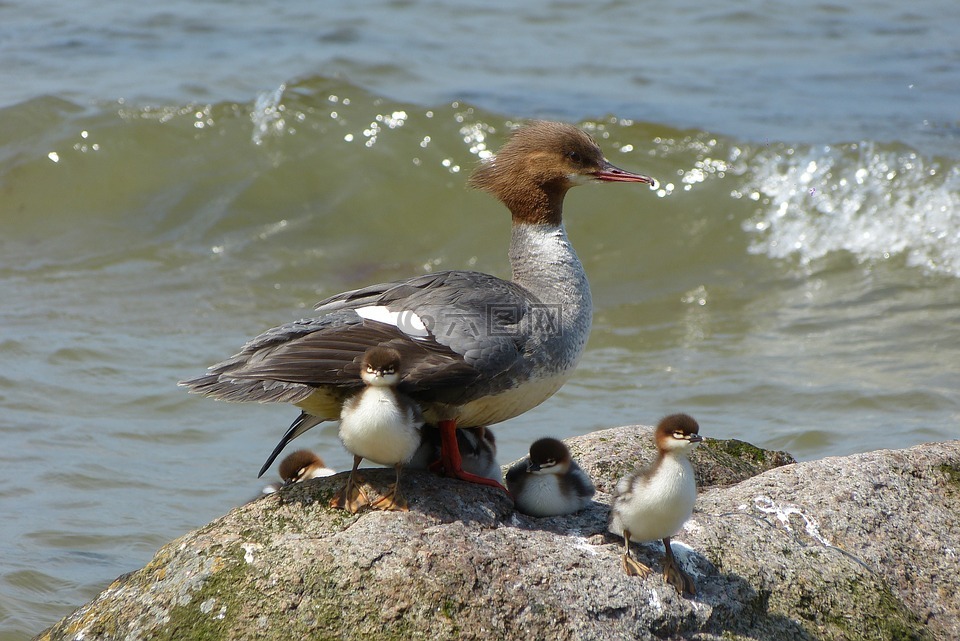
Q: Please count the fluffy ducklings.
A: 5